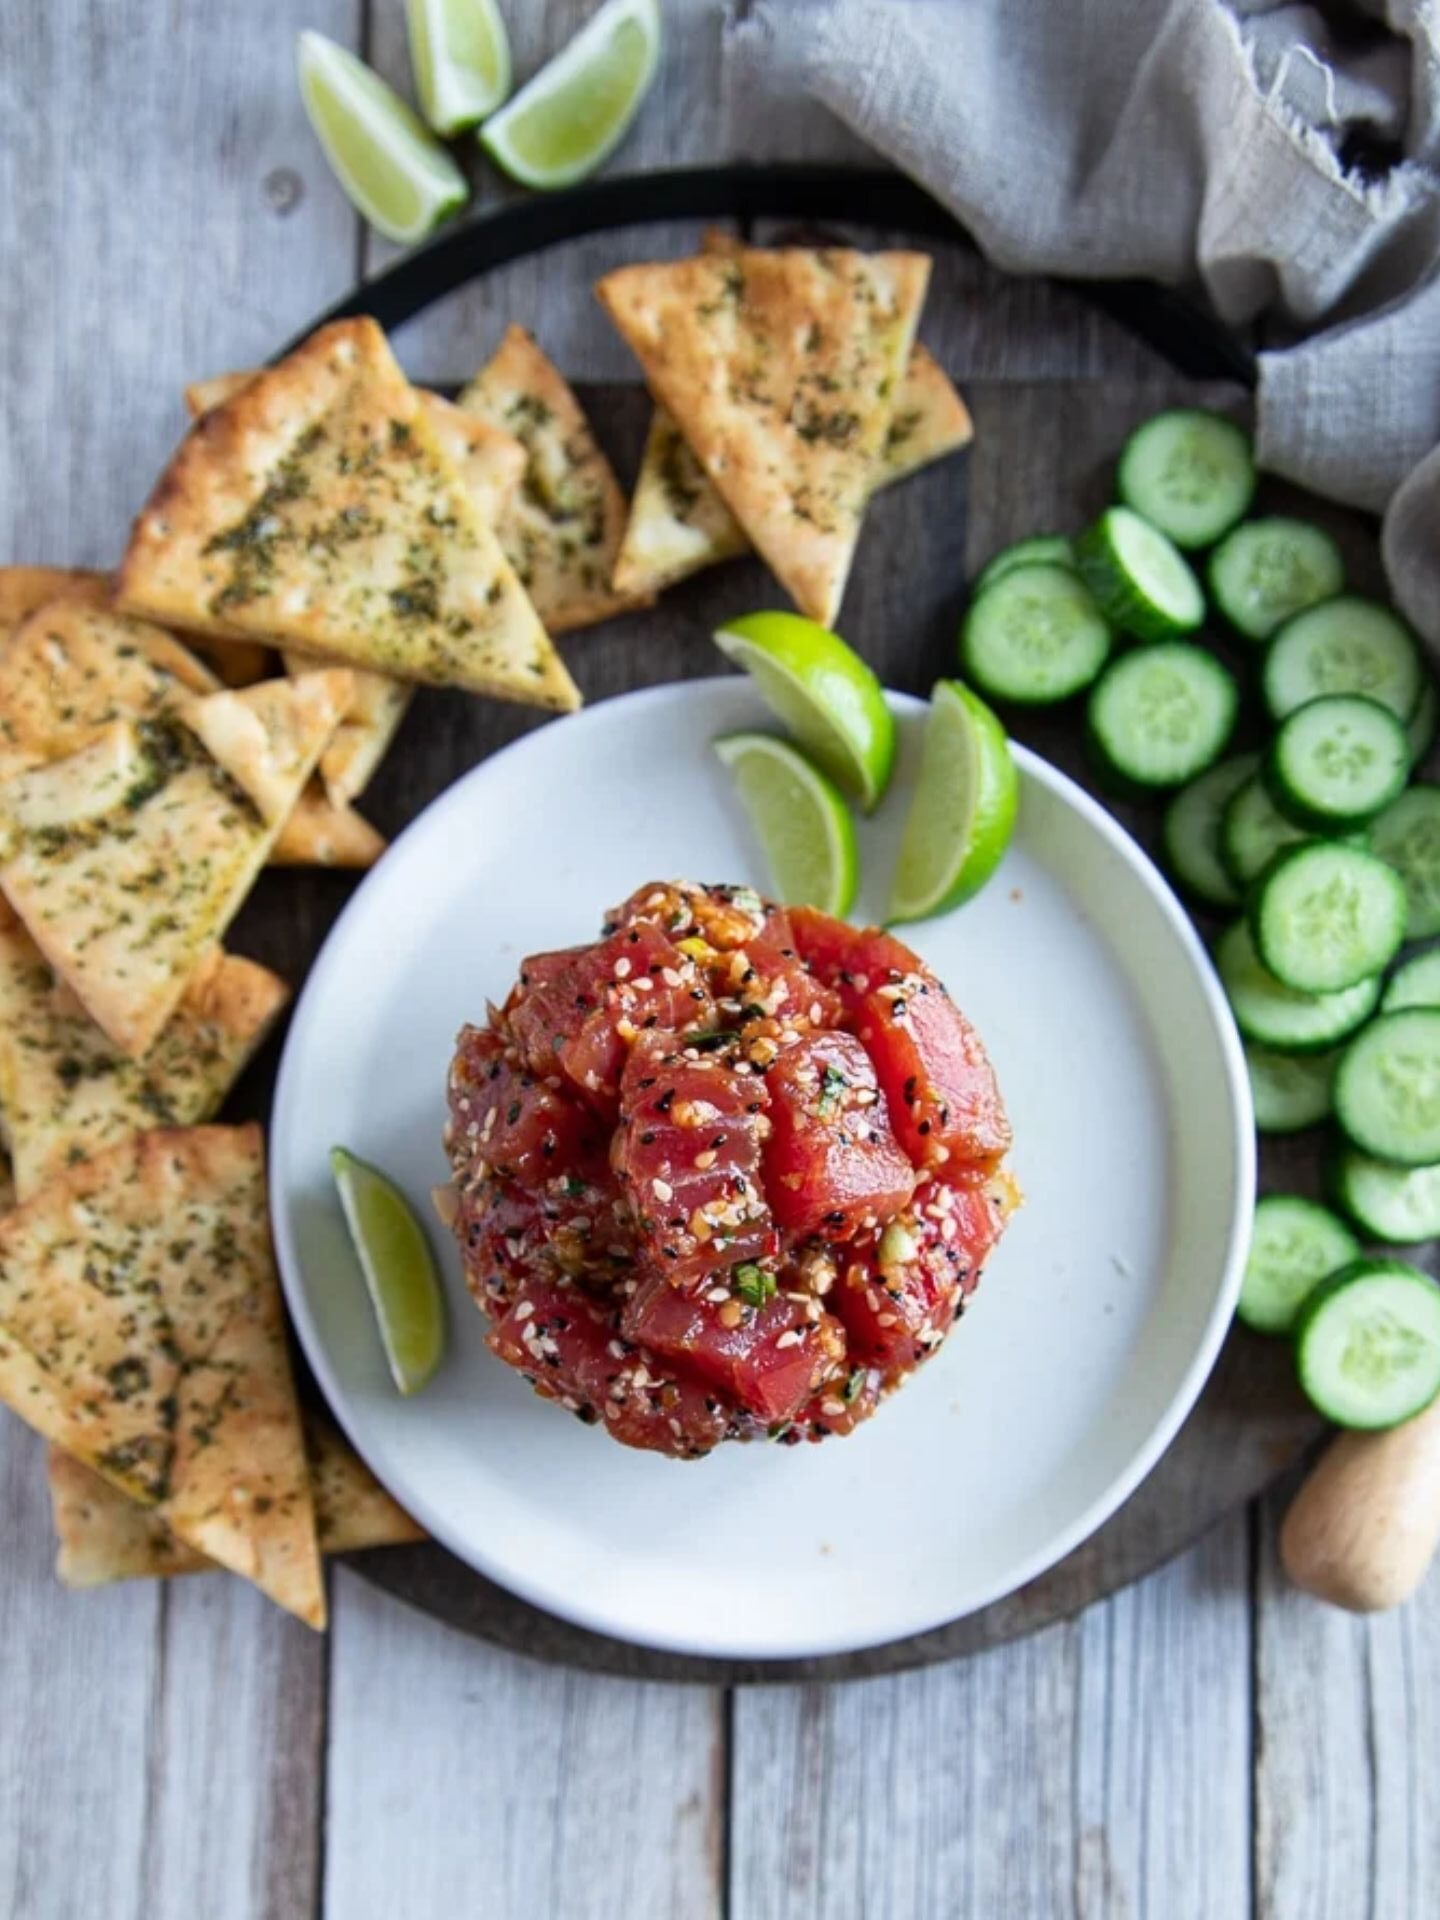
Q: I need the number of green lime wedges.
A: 7